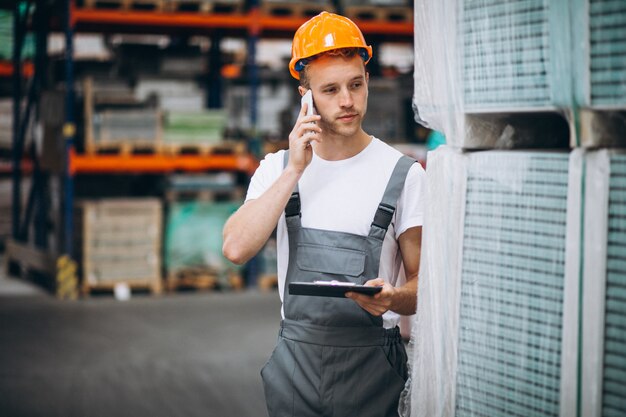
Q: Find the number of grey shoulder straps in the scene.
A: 2